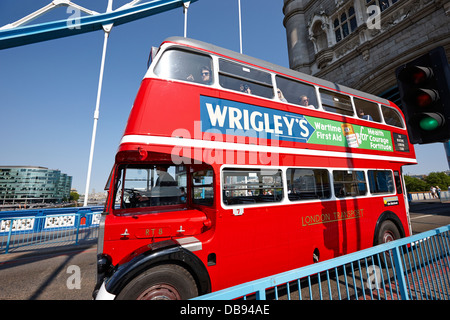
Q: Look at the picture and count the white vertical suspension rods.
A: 3